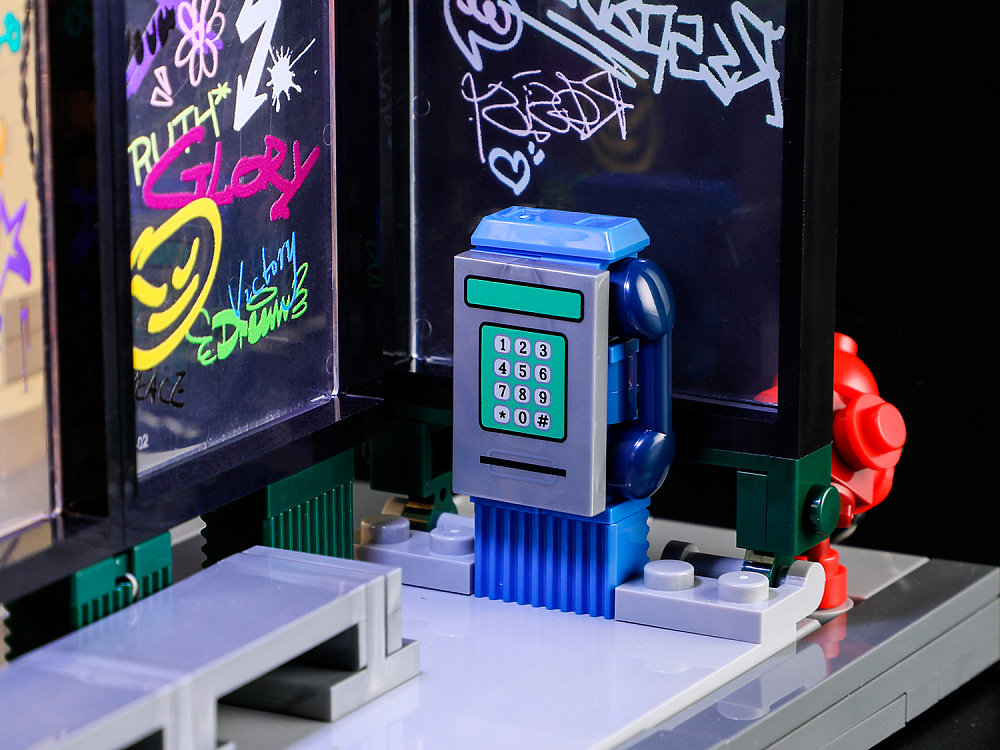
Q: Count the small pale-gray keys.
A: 12